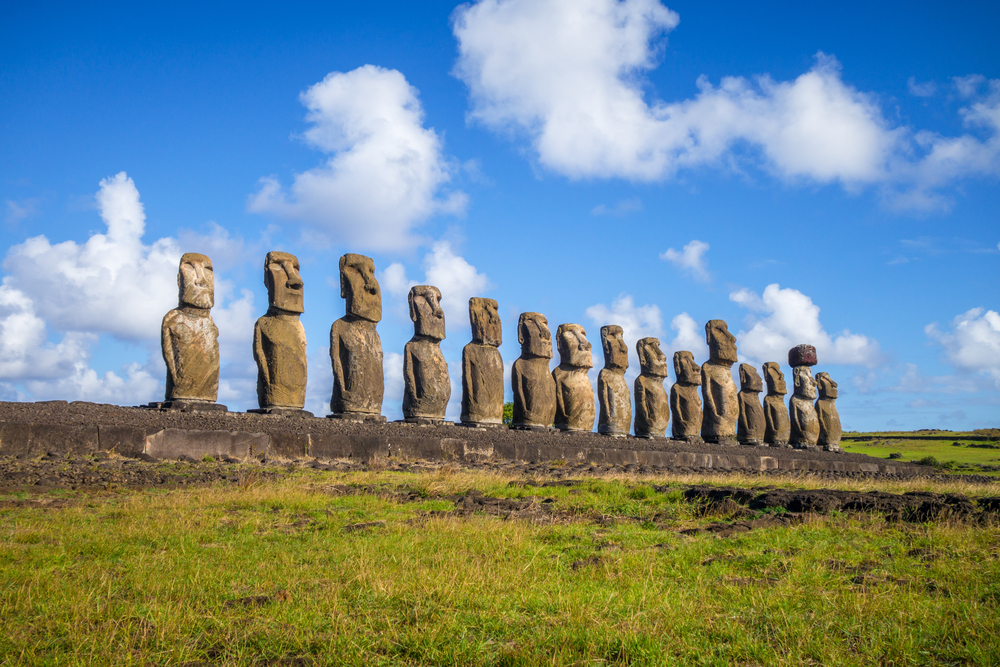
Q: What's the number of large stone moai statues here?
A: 15